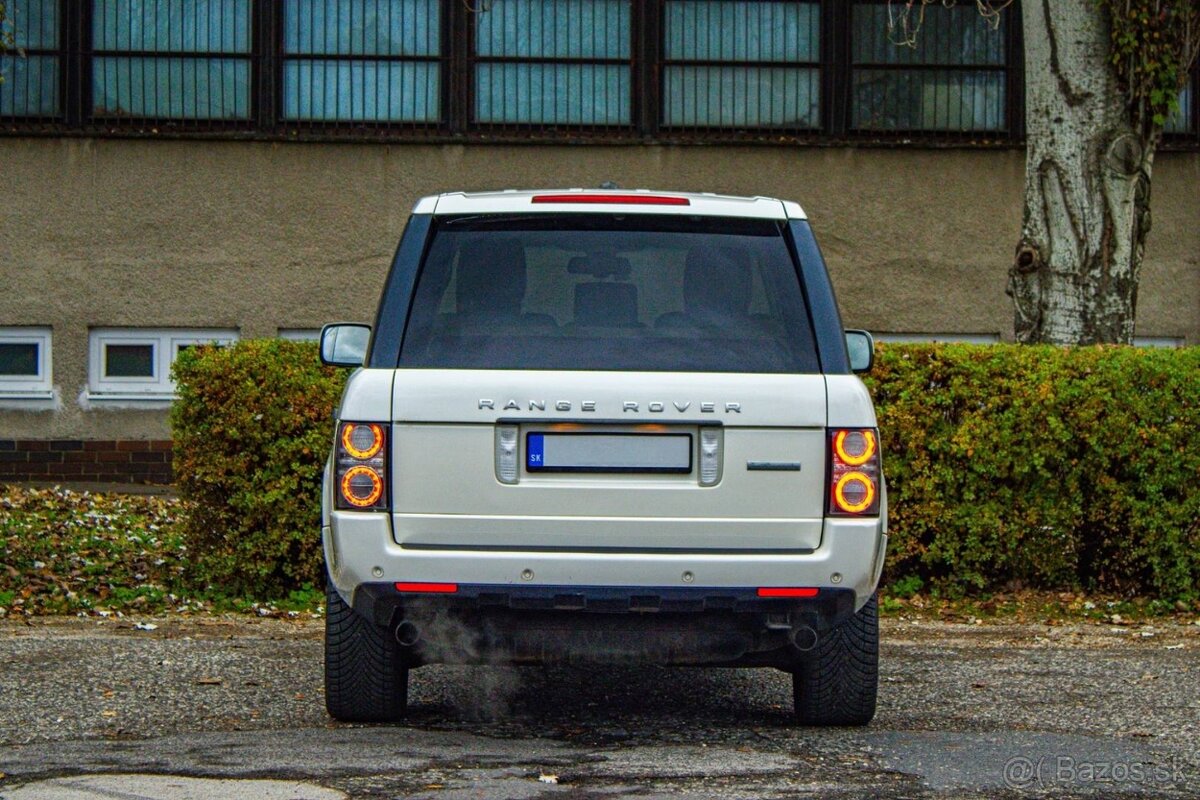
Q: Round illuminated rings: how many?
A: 4